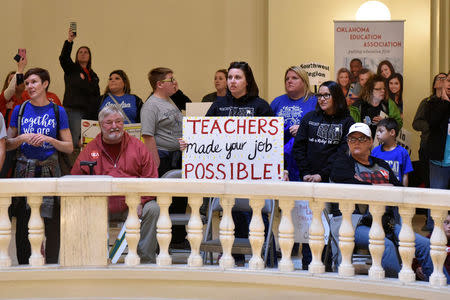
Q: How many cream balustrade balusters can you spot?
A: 13